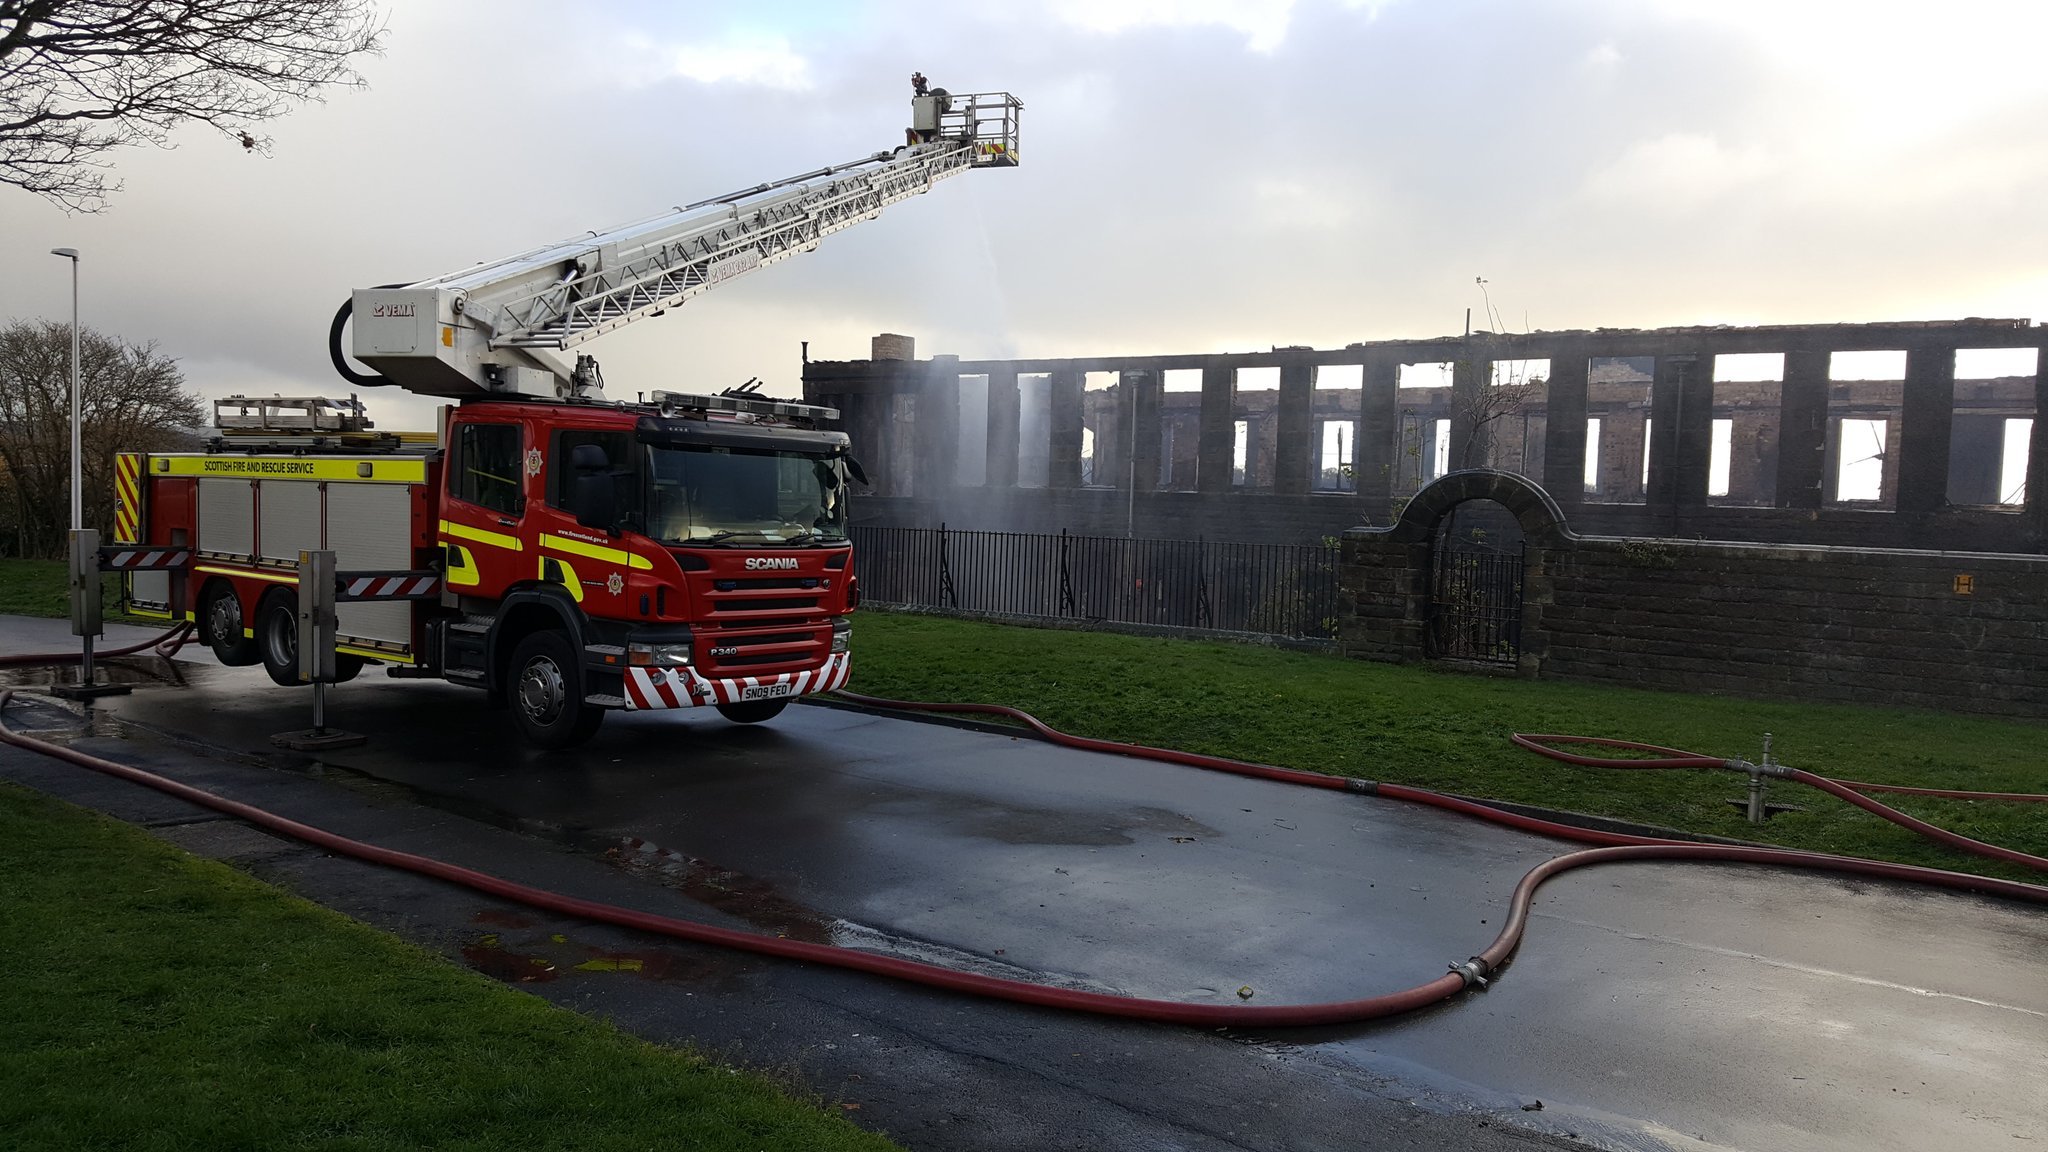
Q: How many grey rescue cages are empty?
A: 1